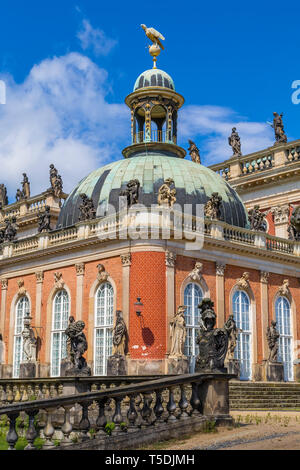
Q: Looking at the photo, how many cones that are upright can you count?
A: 0